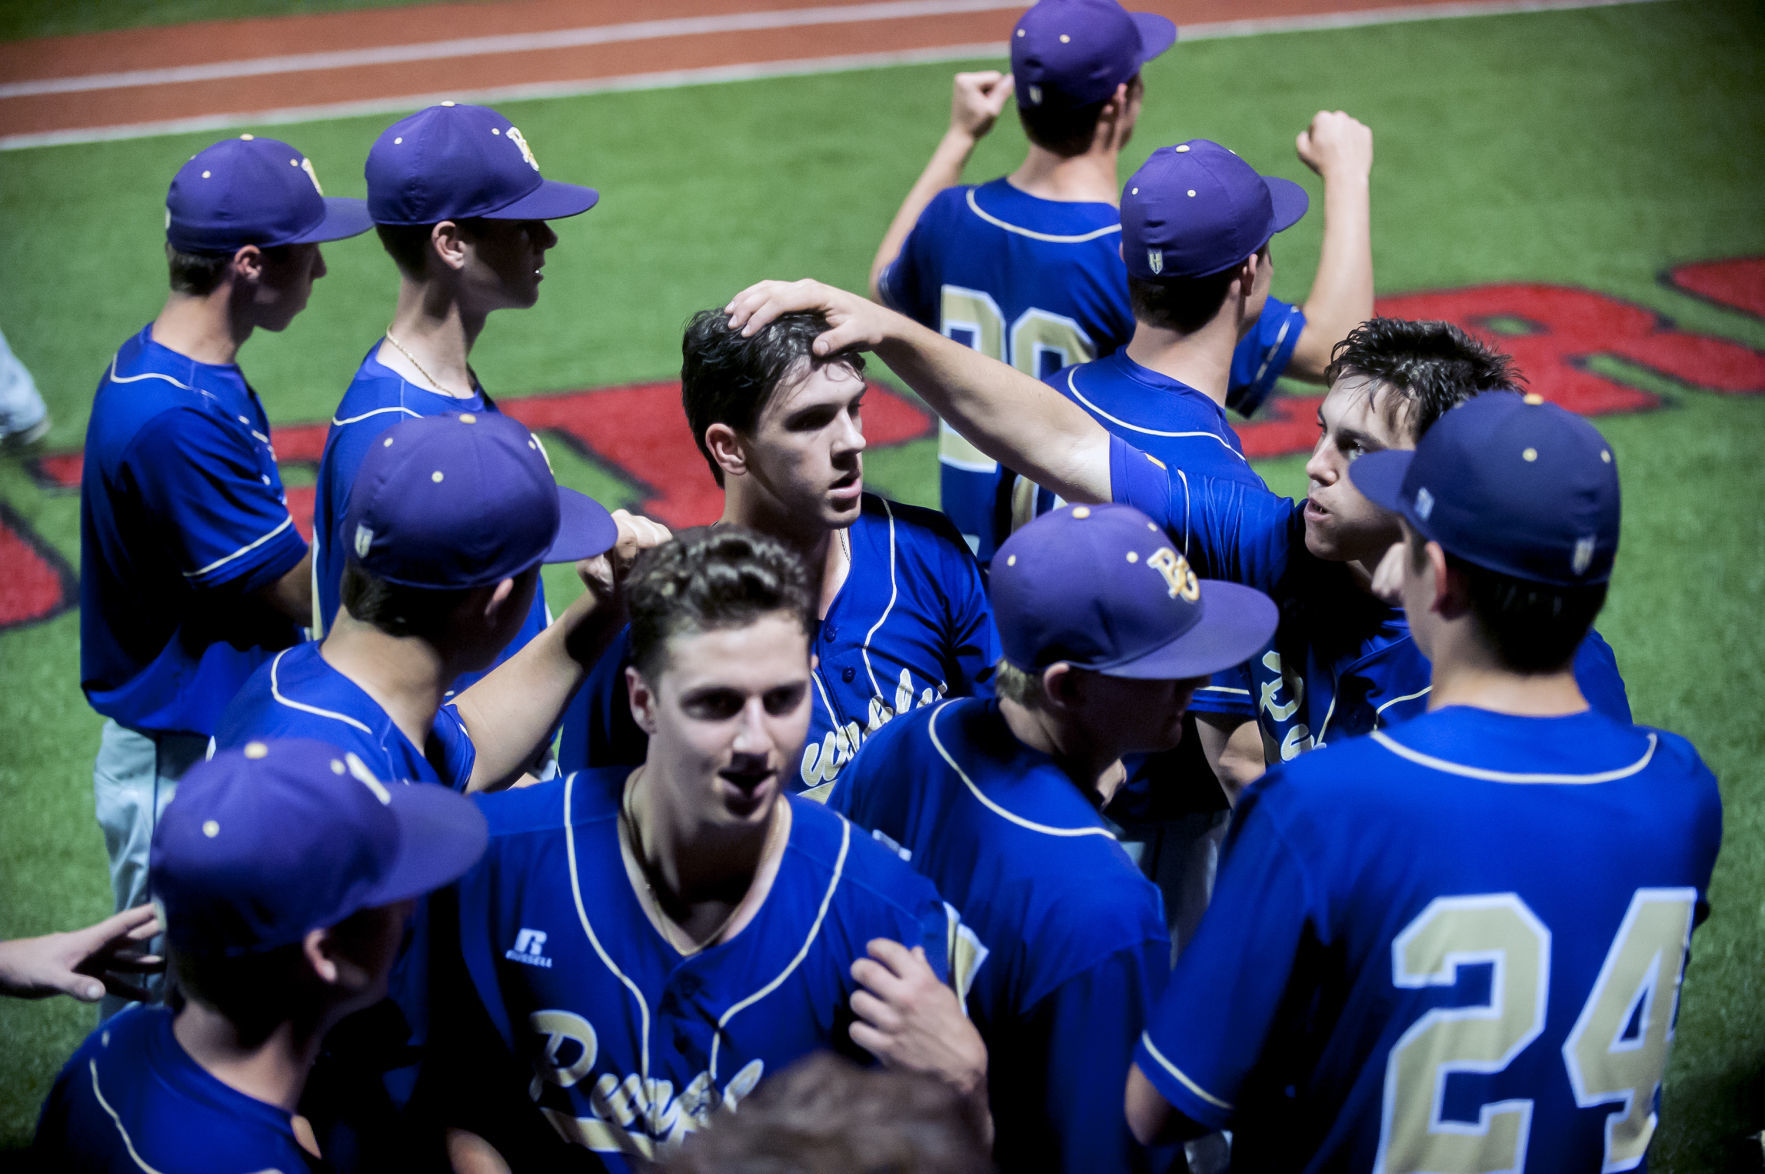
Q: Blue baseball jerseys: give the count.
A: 11